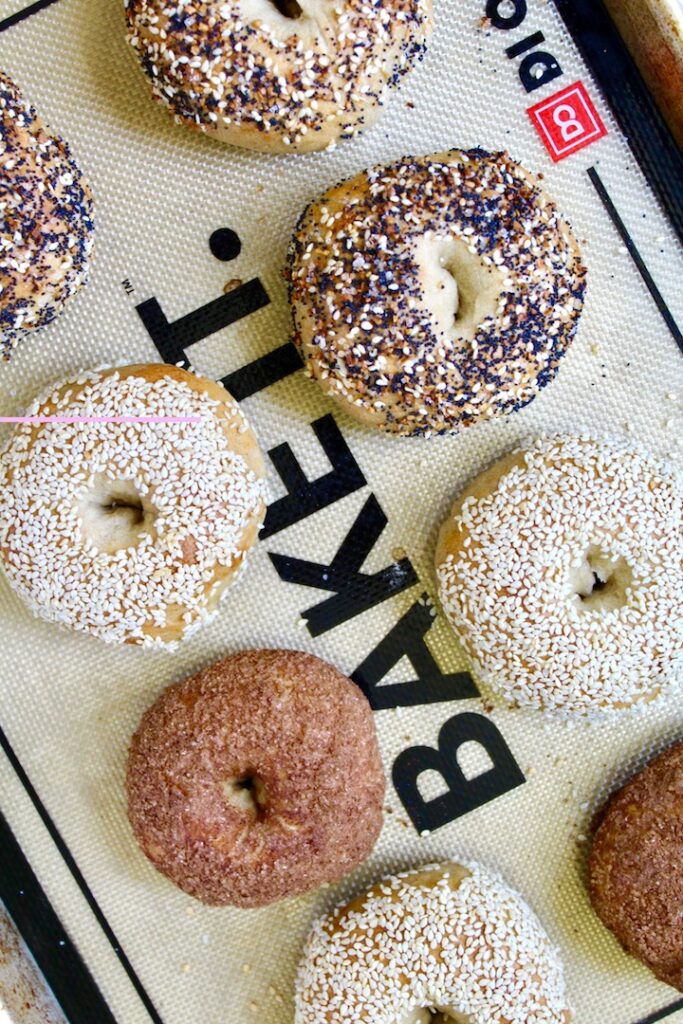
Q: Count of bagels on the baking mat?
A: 8